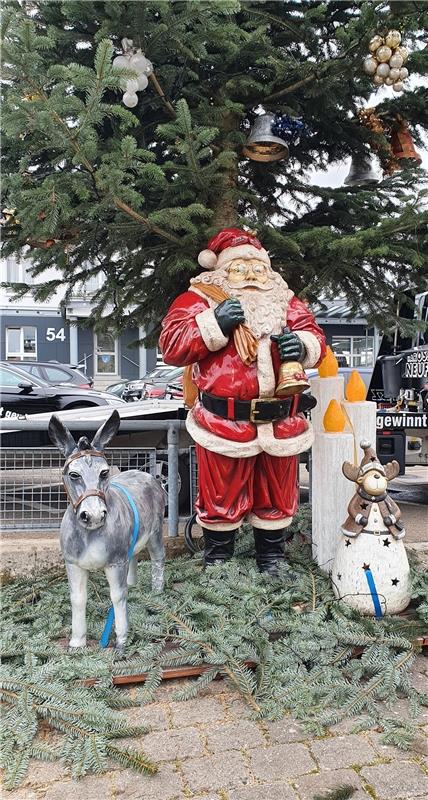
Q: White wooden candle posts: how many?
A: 3